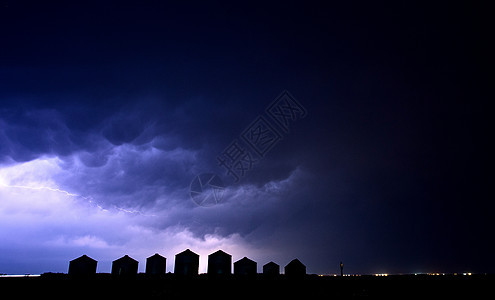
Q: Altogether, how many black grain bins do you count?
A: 8